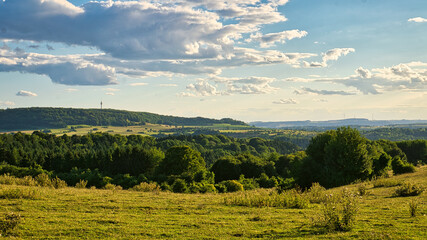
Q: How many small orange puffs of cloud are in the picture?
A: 0